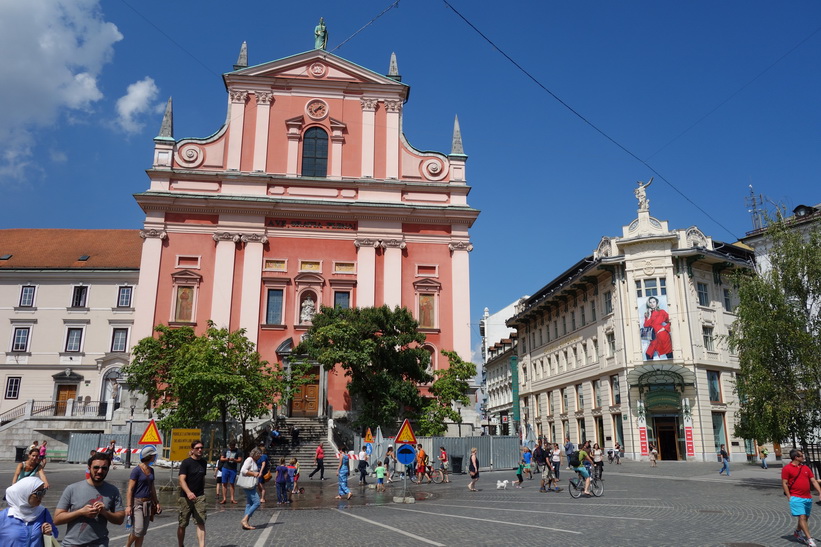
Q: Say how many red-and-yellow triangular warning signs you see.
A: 3